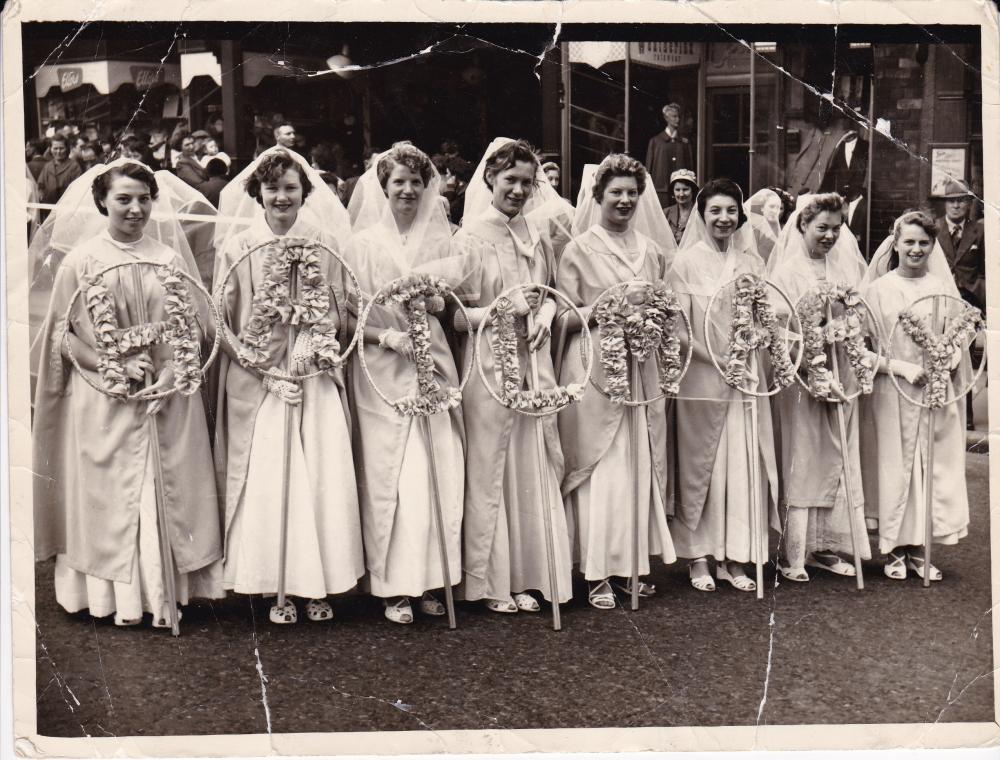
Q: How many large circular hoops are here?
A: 8